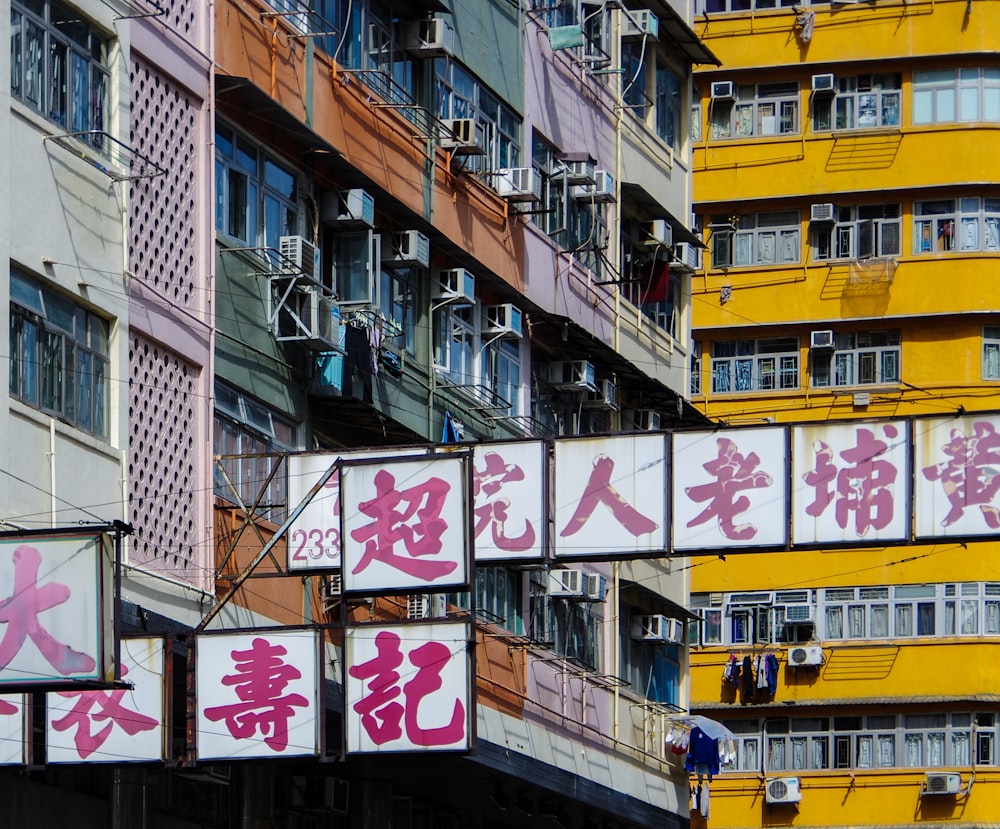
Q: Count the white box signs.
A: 12